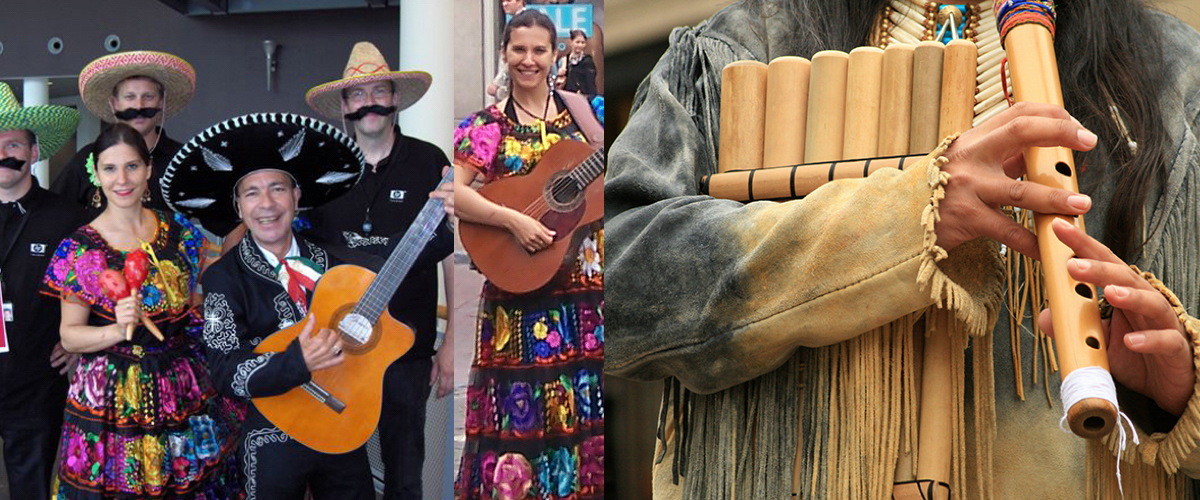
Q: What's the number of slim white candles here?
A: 0